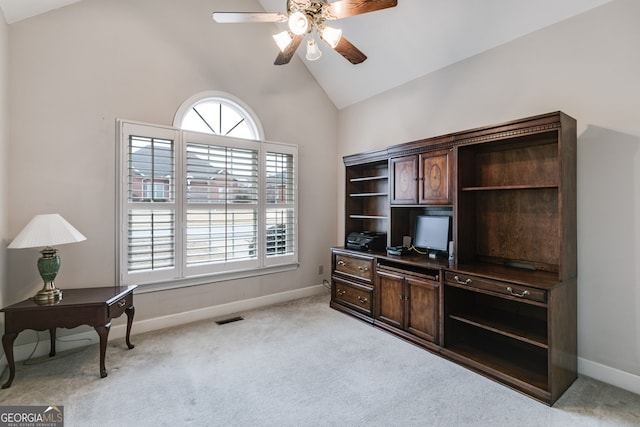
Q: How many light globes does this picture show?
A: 4